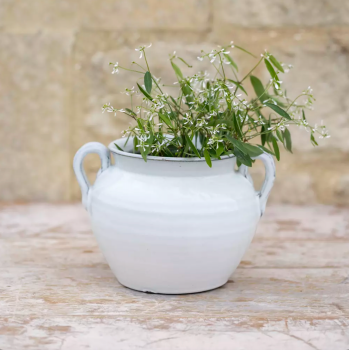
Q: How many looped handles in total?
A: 2